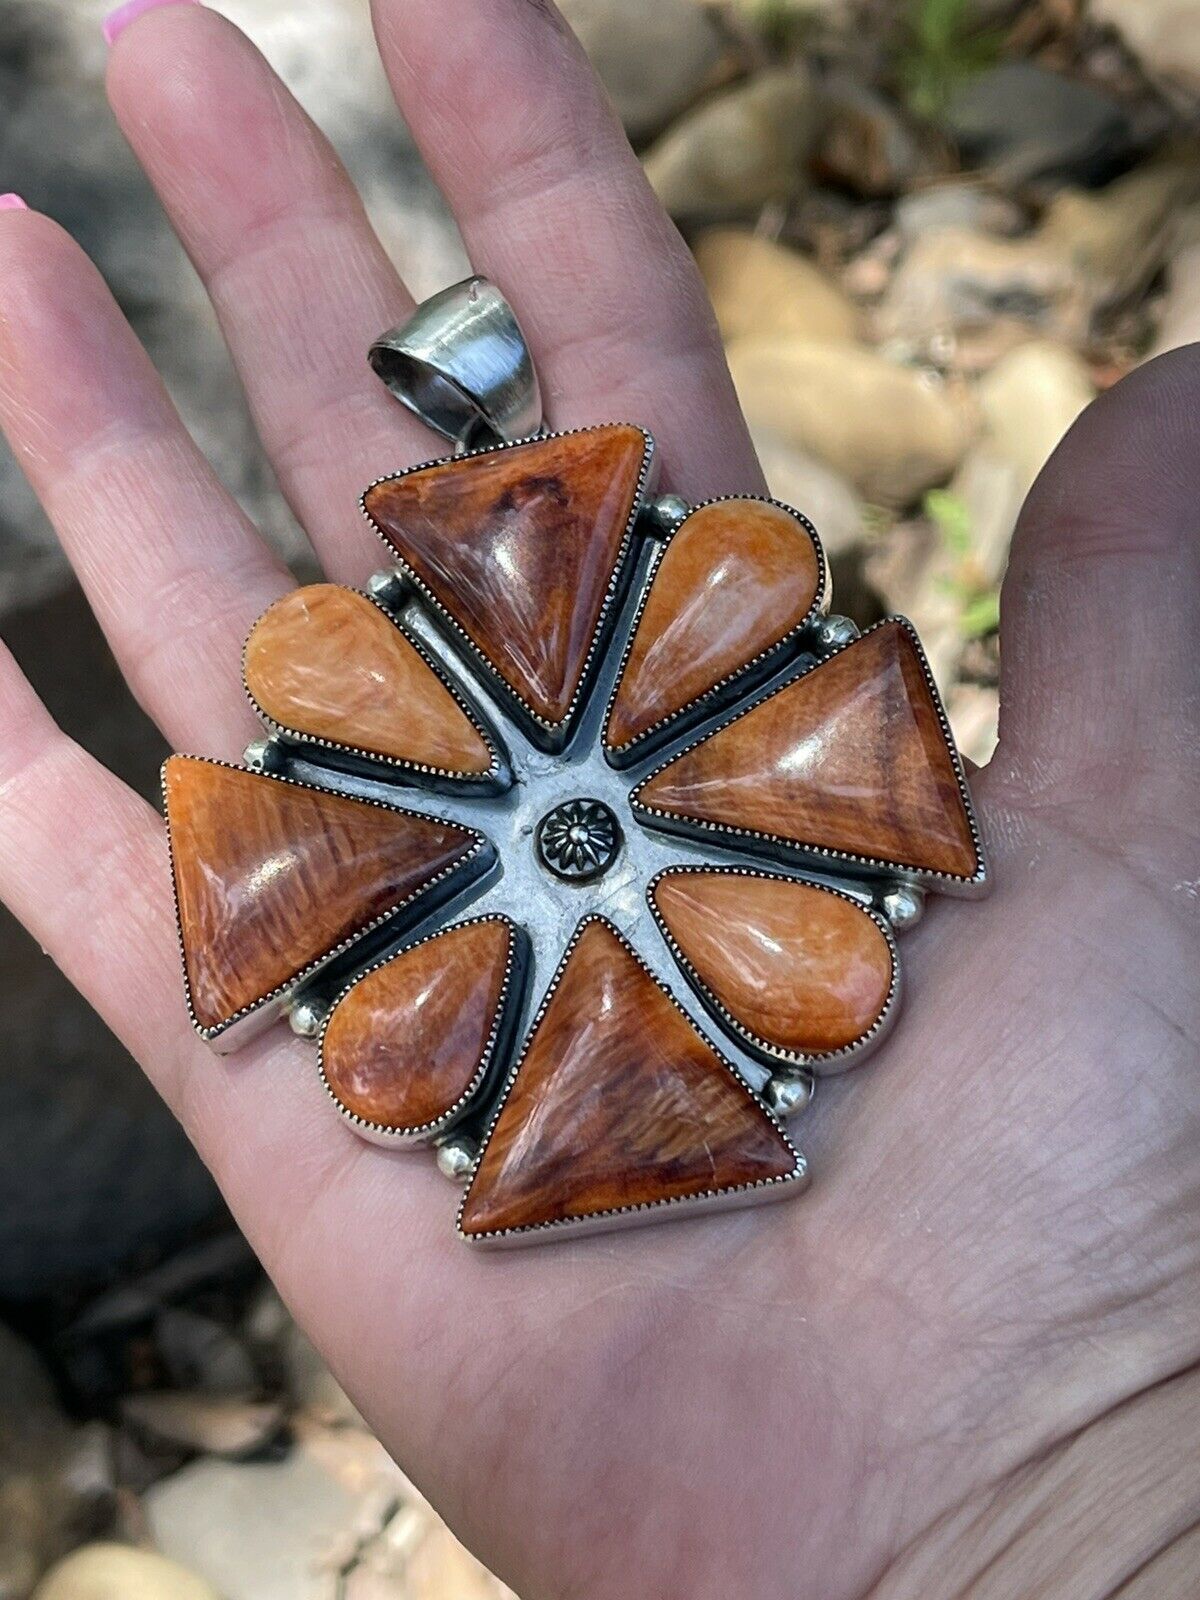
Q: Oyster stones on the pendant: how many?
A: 8